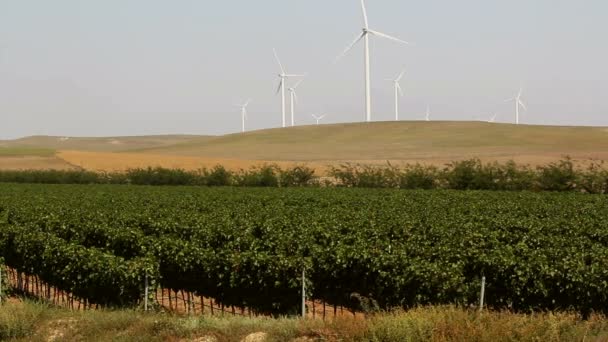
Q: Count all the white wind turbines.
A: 9